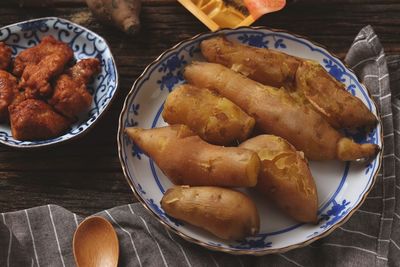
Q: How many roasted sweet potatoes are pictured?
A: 7